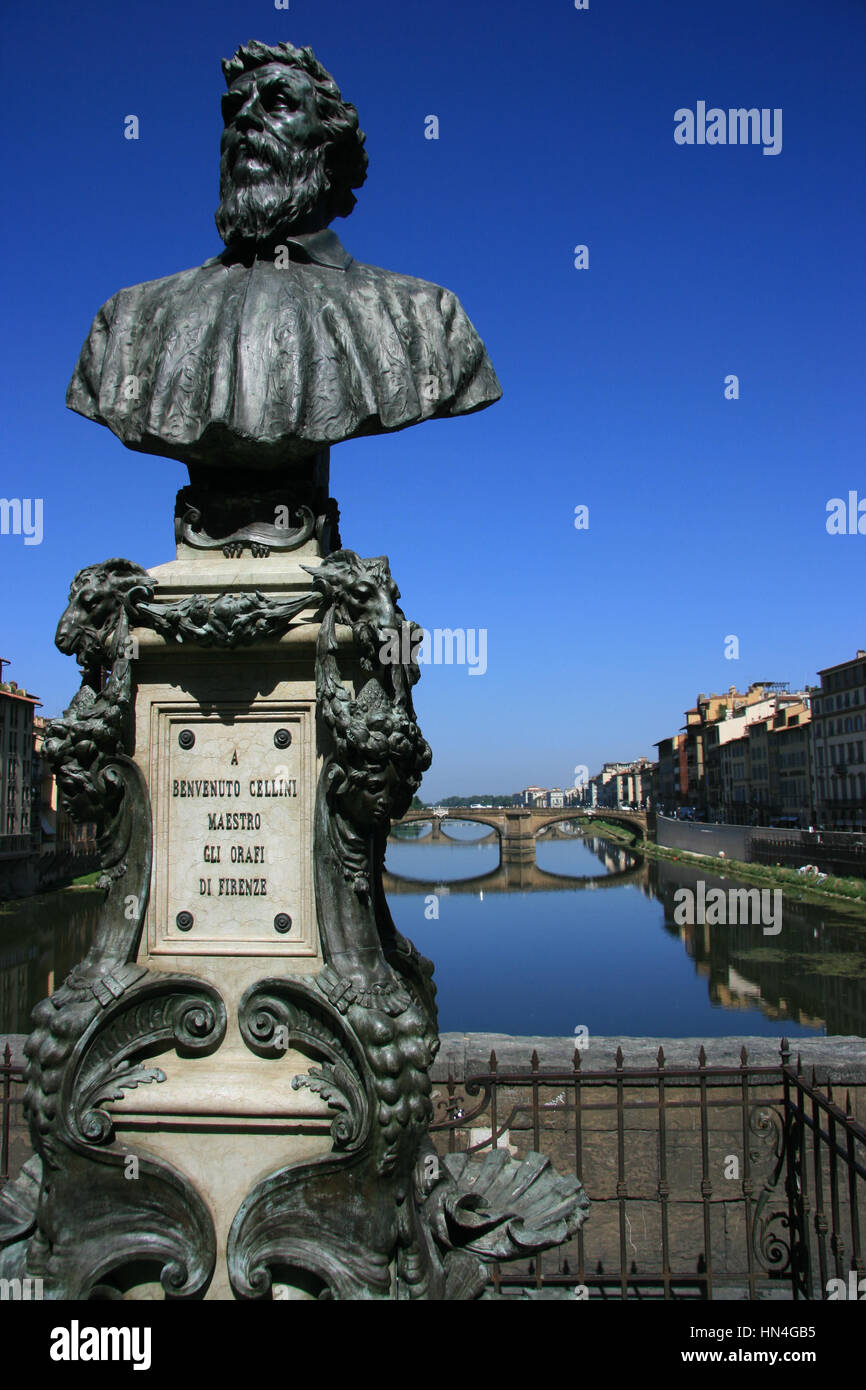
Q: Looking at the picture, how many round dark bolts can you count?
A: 4